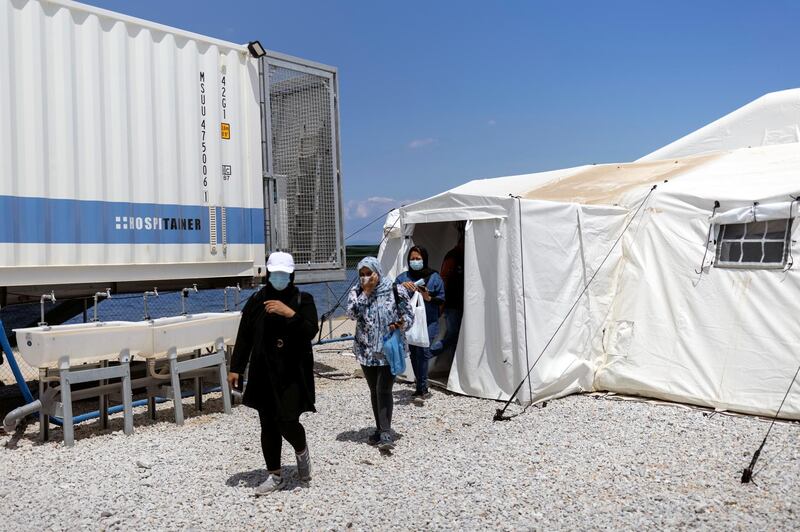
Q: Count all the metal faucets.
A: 5